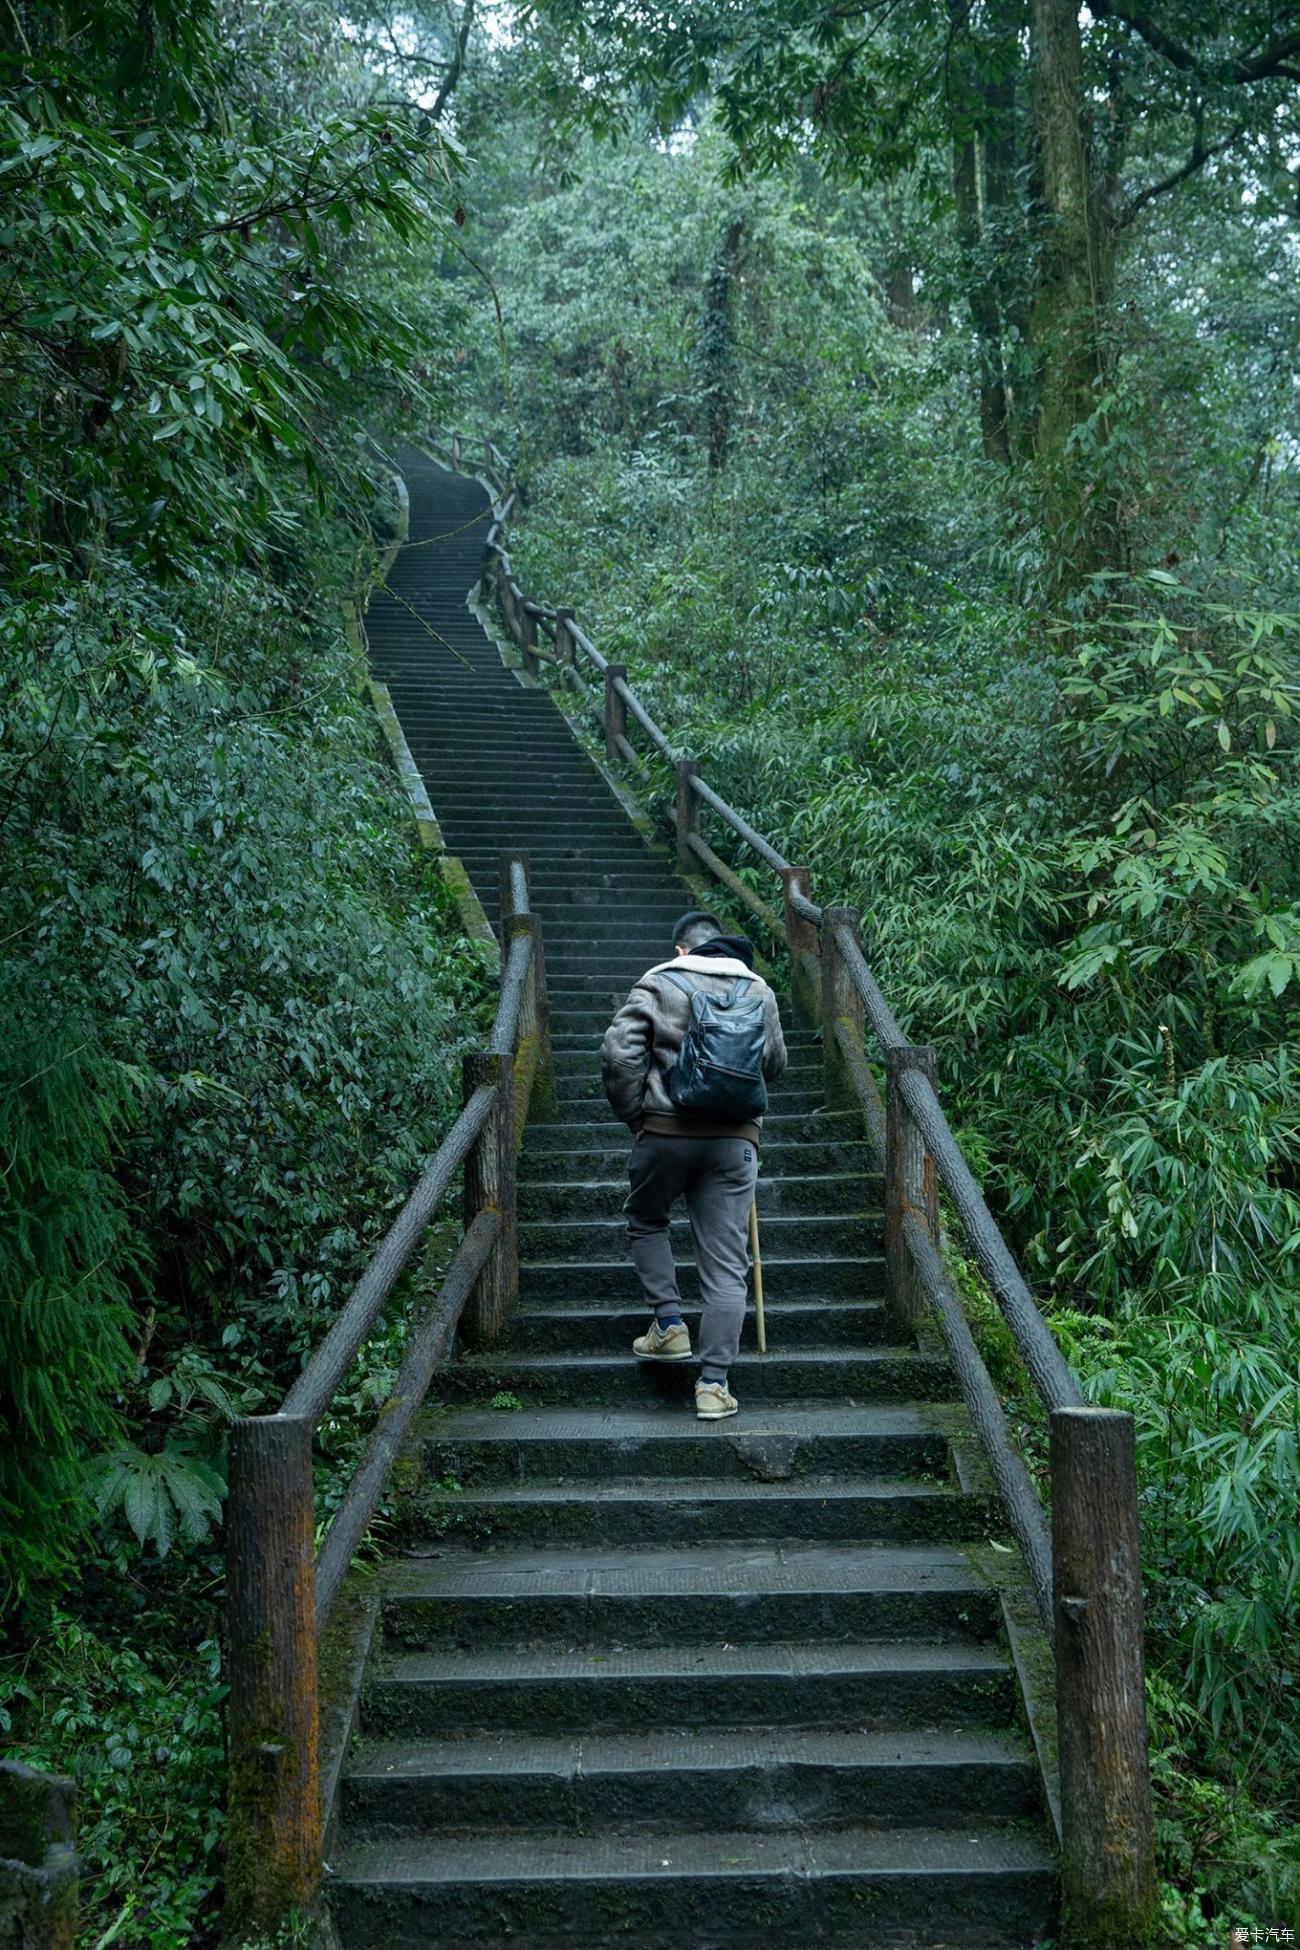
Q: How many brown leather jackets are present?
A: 1